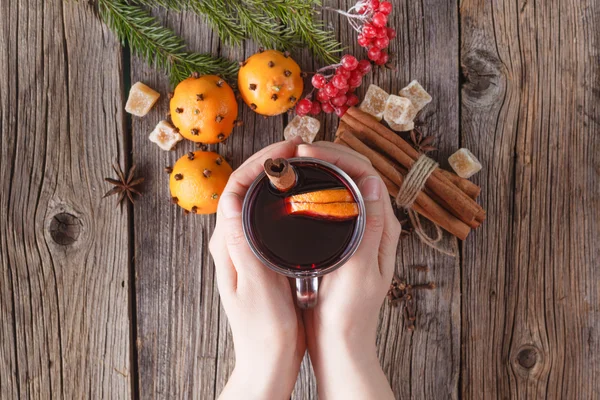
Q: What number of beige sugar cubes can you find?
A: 7